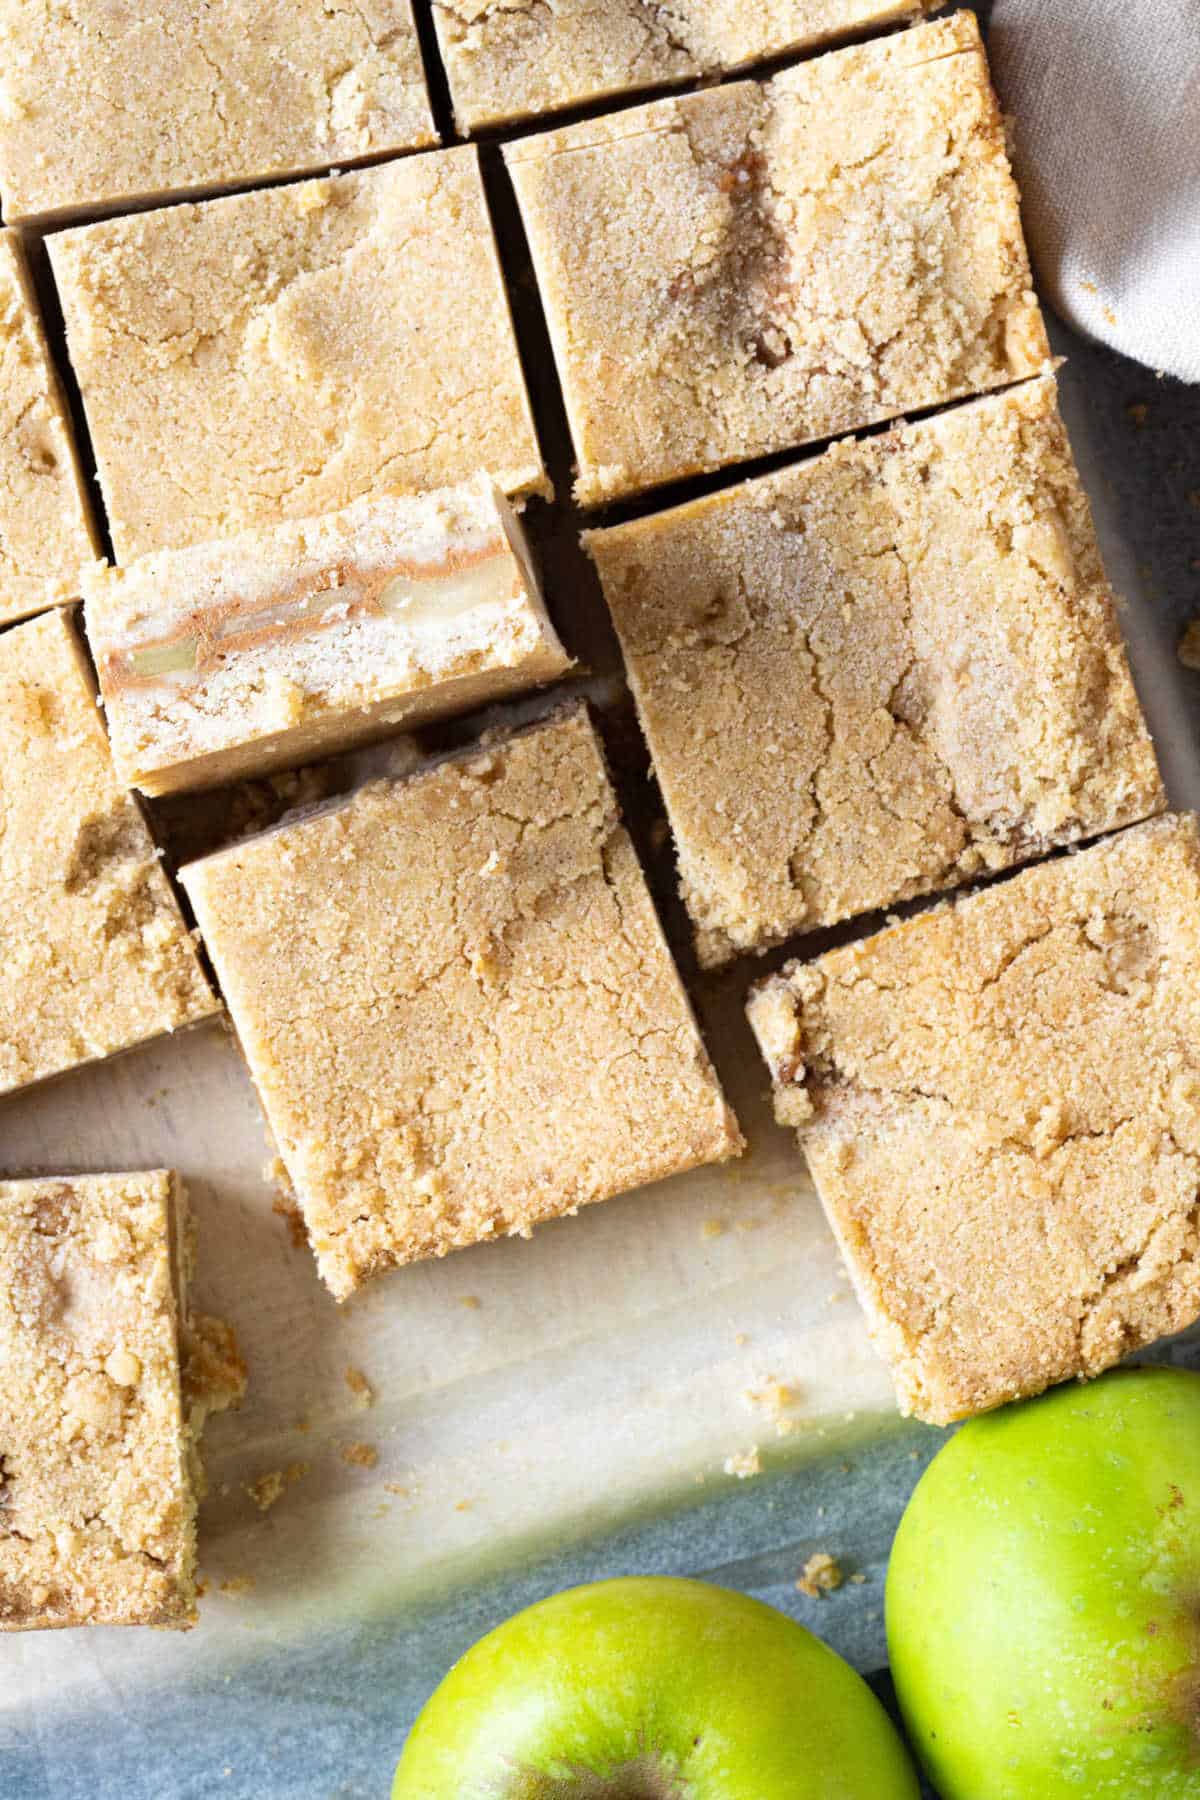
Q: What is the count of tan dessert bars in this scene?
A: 11